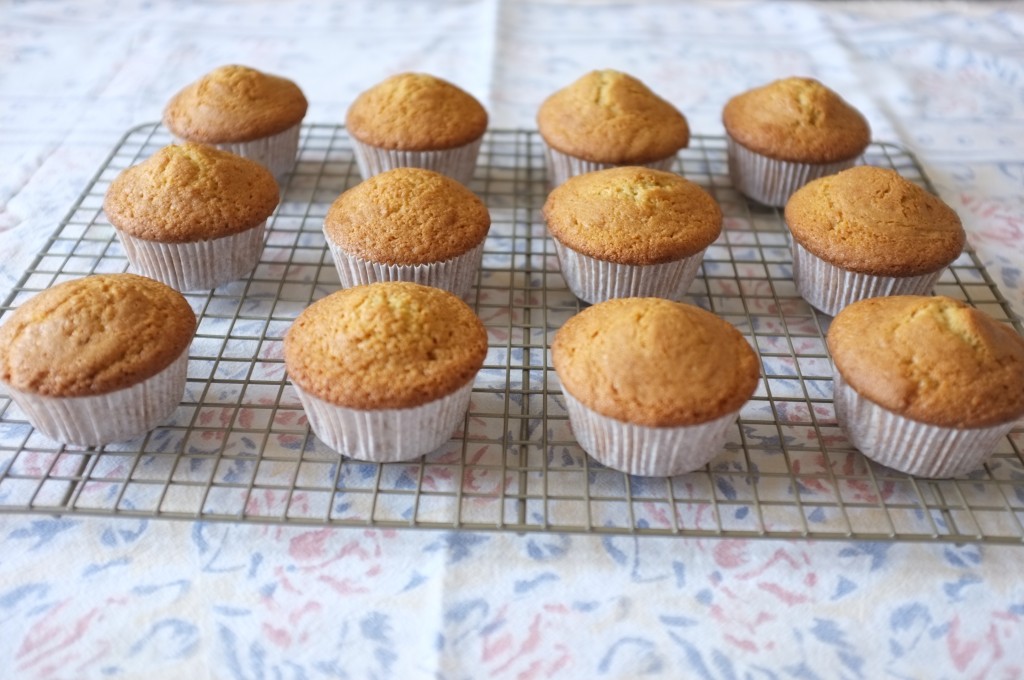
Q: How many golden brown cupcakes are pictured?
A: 12